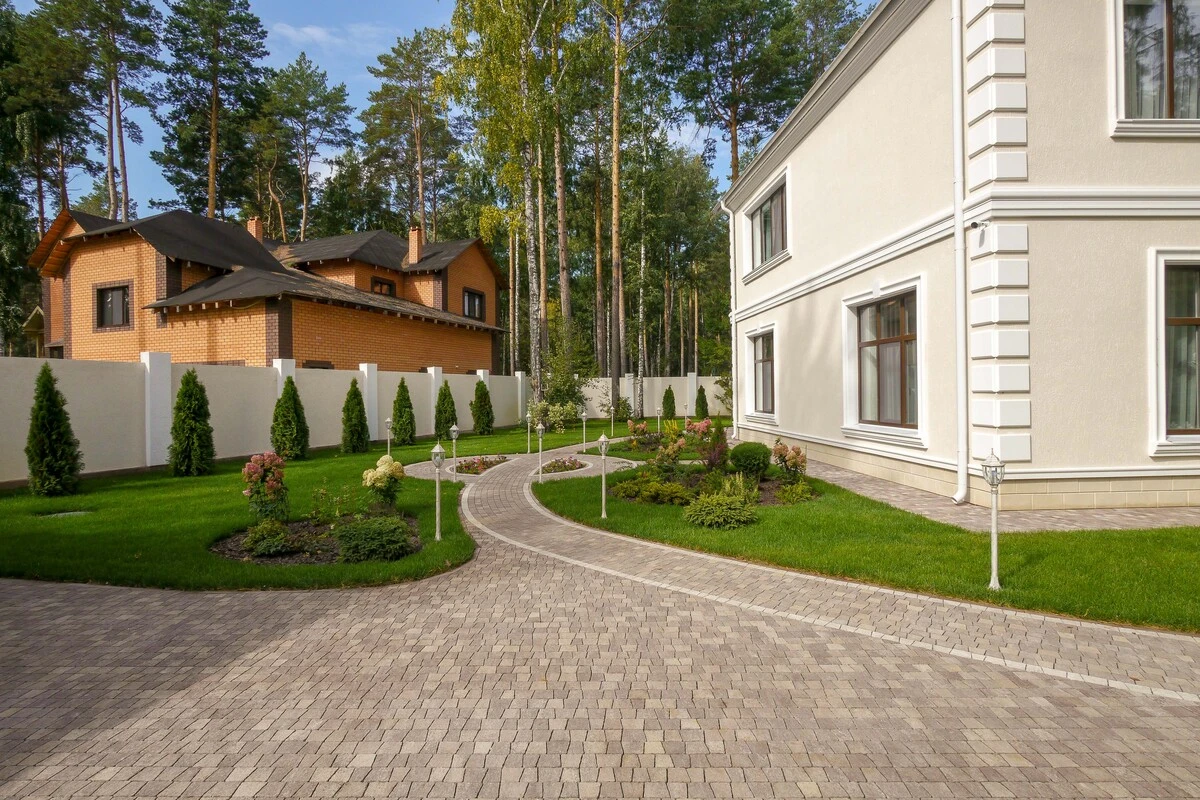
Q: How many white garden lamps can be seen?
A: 11